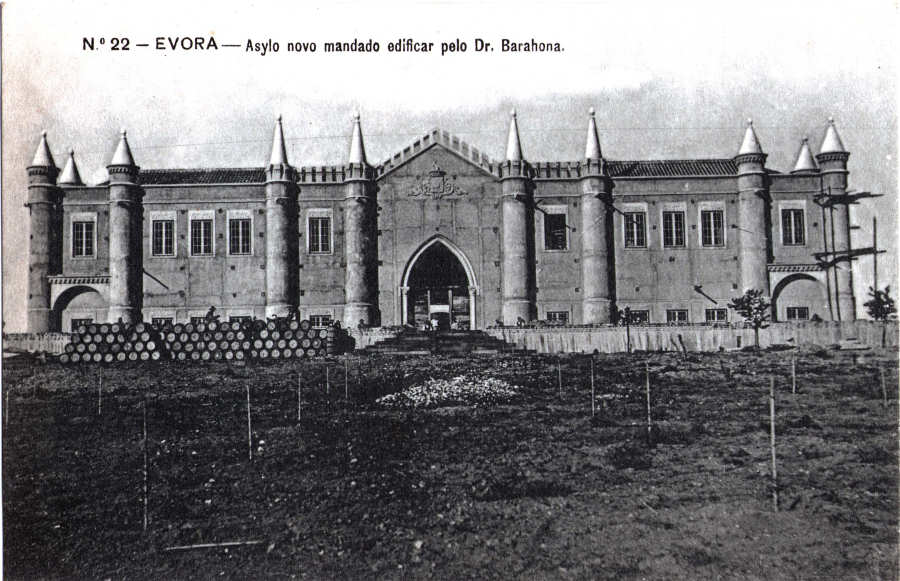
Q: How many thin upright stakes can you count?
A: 13